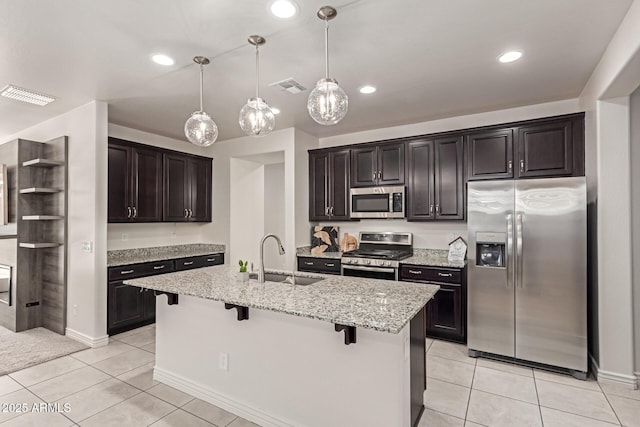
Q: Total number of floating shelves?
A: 4